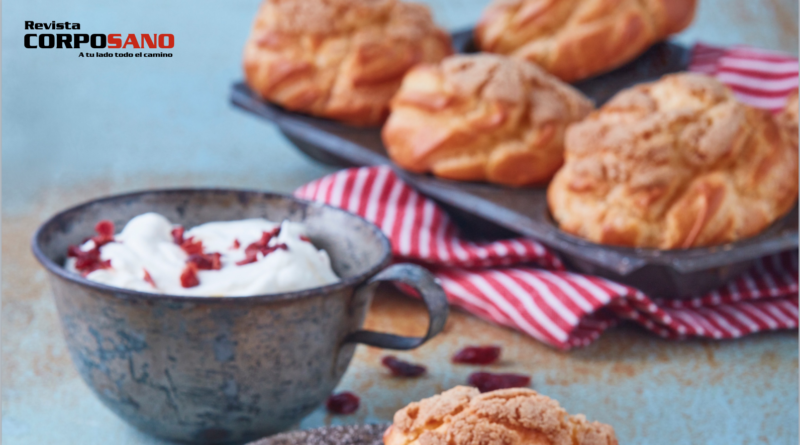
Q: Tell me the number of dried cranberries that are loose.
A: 4